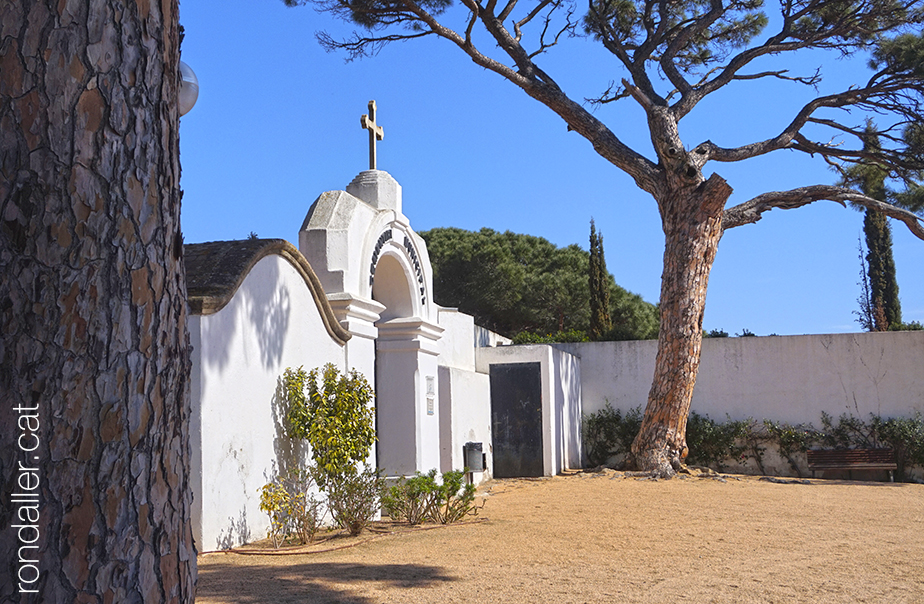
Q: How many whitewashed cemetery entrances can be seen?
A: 1